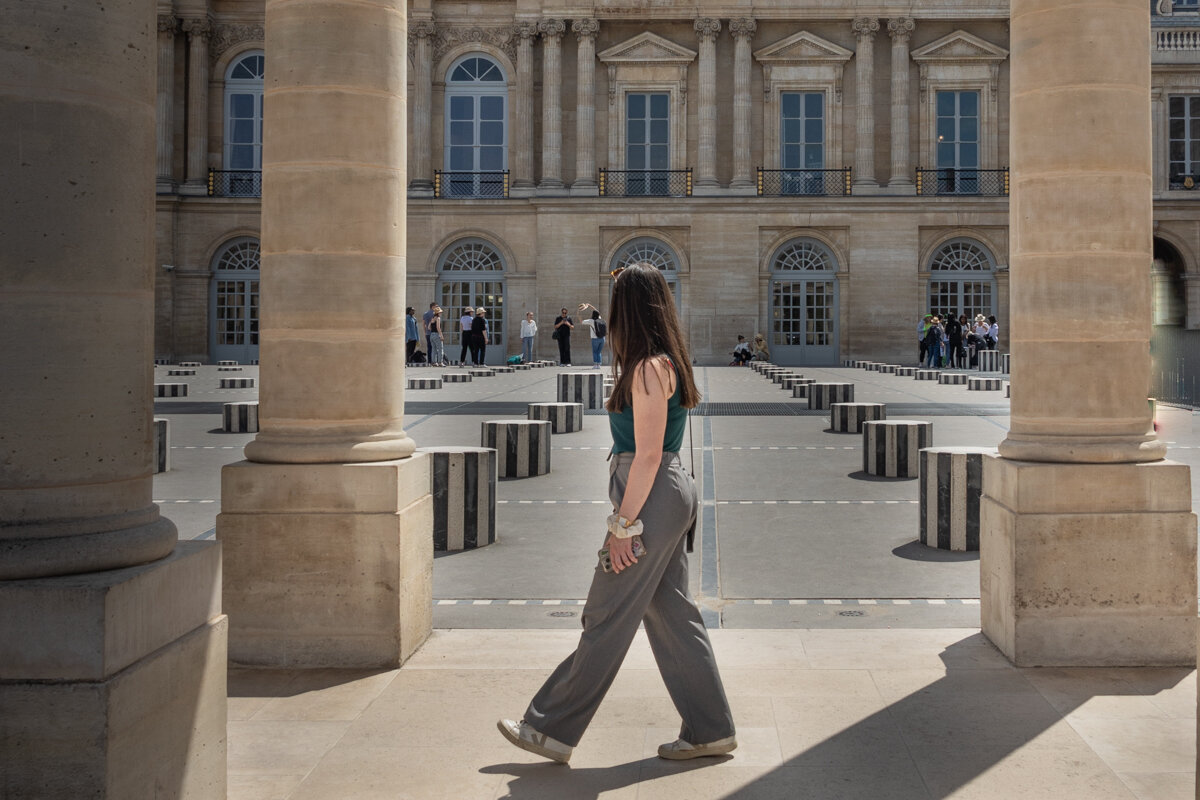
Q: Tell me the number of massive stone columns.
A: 3